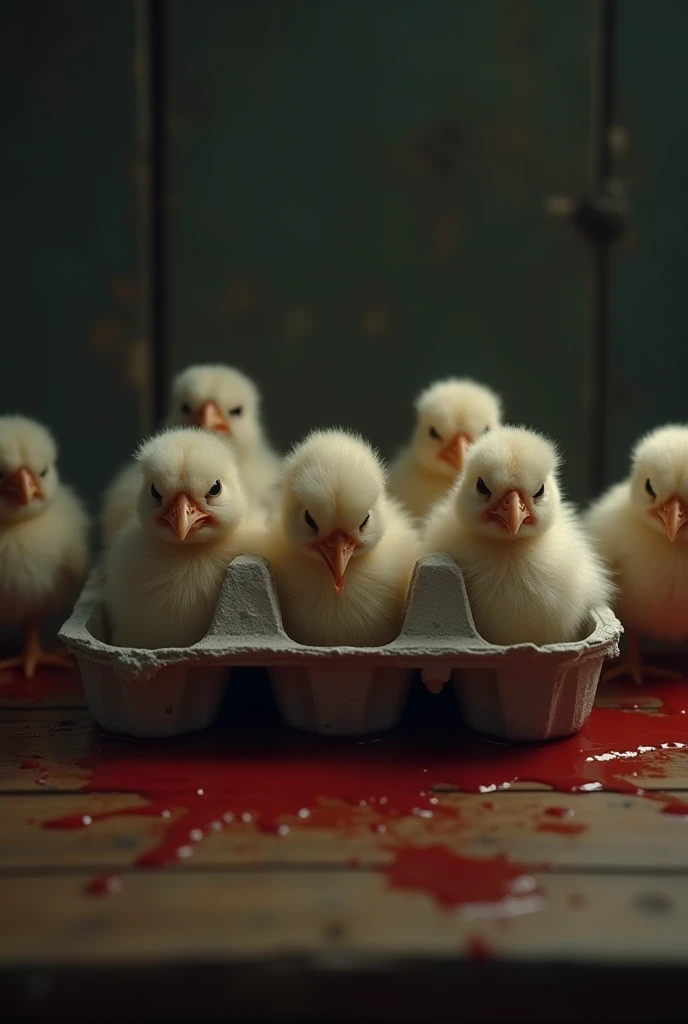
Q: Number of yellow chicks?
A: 7